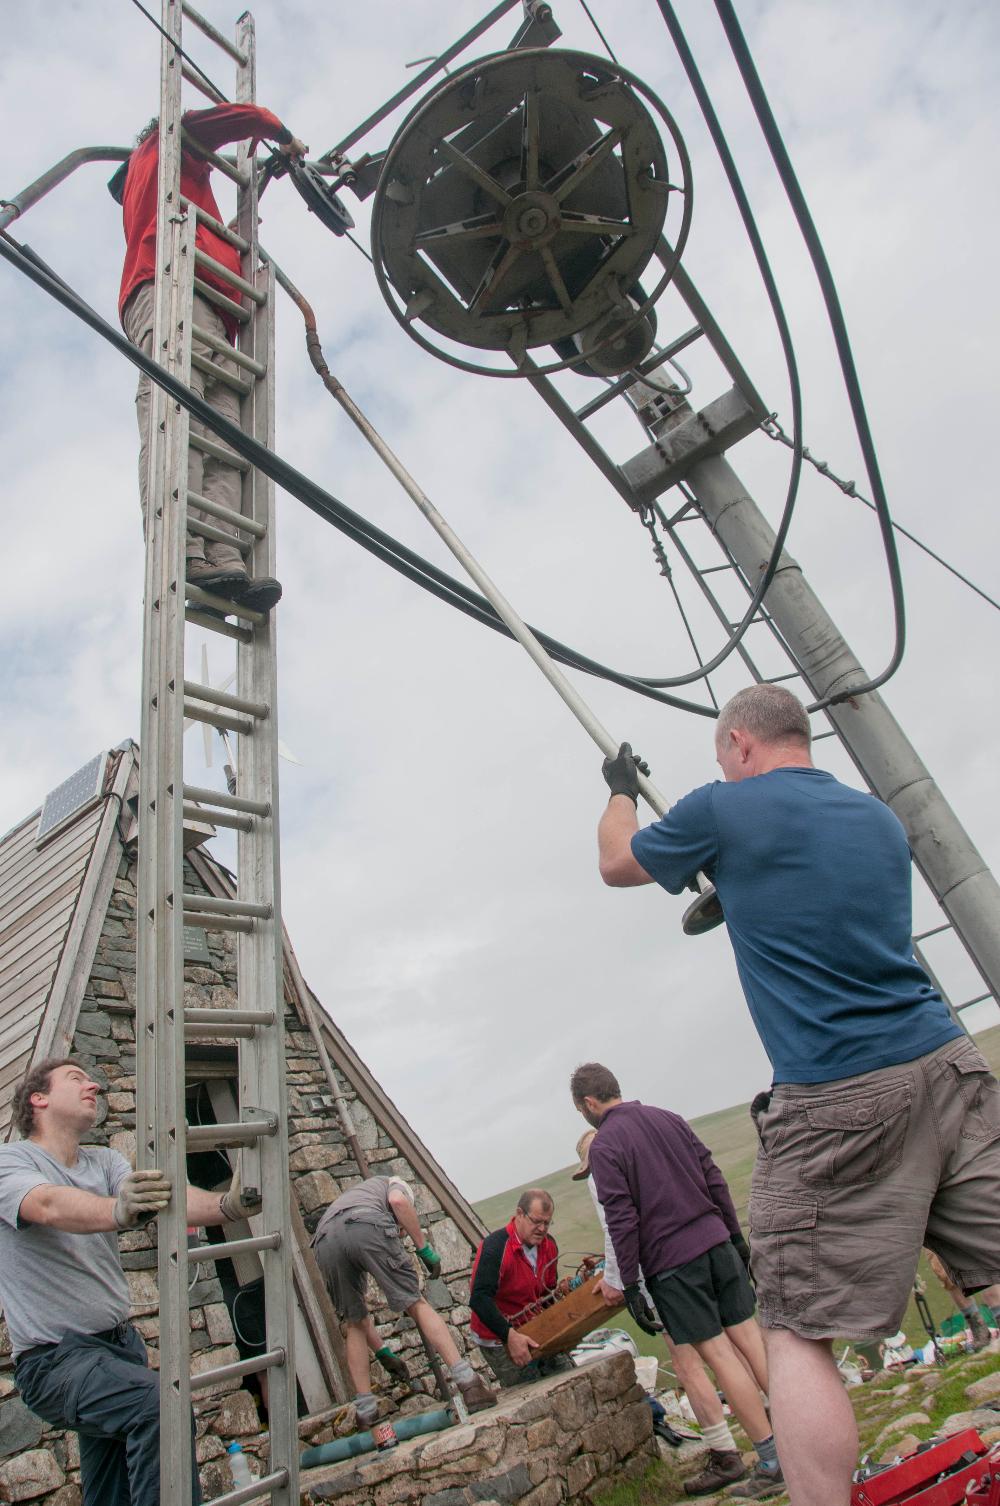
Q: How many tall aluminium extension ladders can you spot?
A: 1